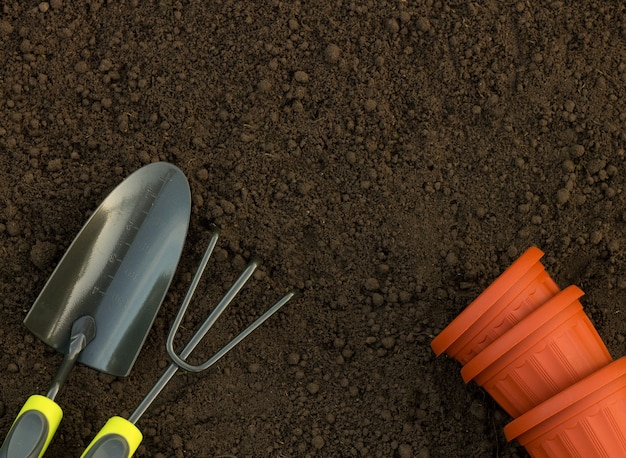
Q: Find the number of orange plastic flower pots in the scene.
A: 3